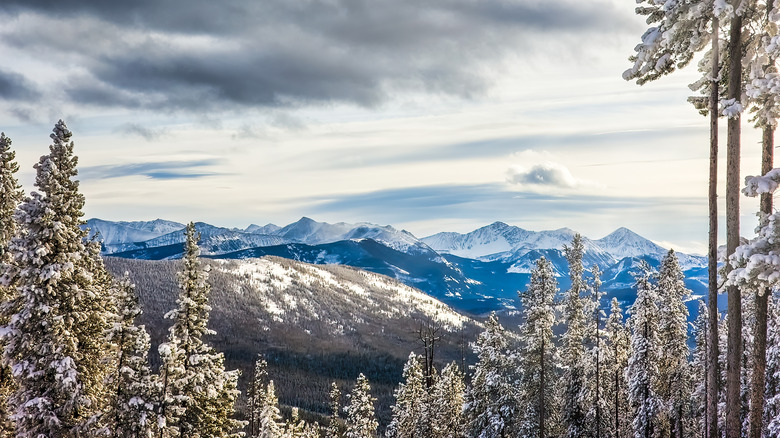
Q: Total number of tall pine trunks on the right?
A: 3